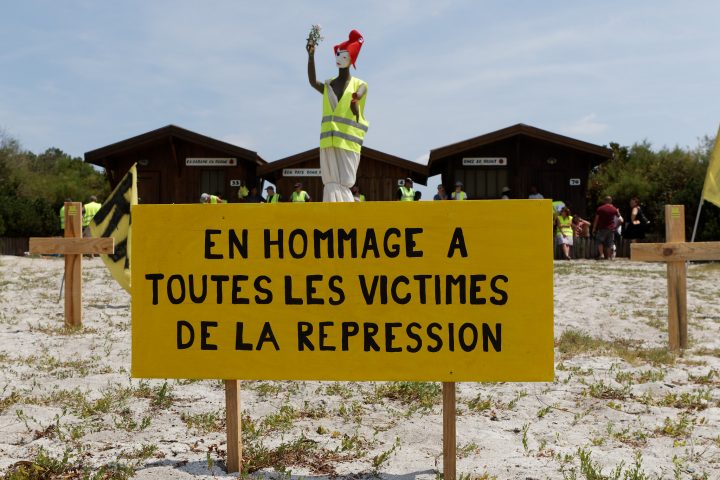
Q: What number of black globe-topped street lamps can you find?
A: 0